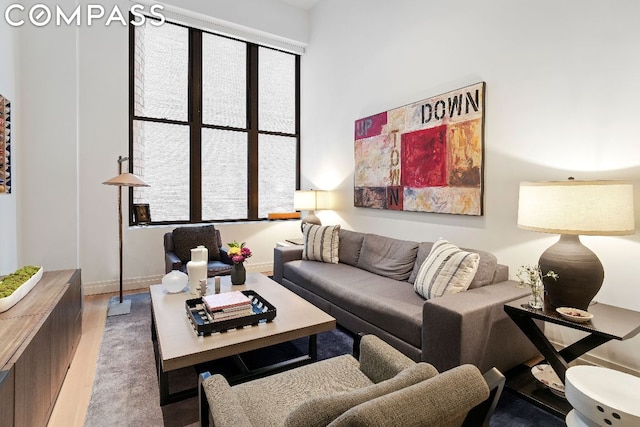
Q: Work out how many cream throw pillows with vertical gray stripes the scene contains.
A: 2